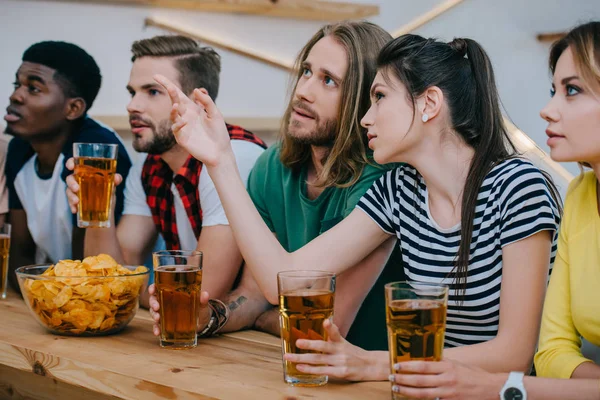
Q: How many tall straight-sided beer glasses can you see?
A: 5